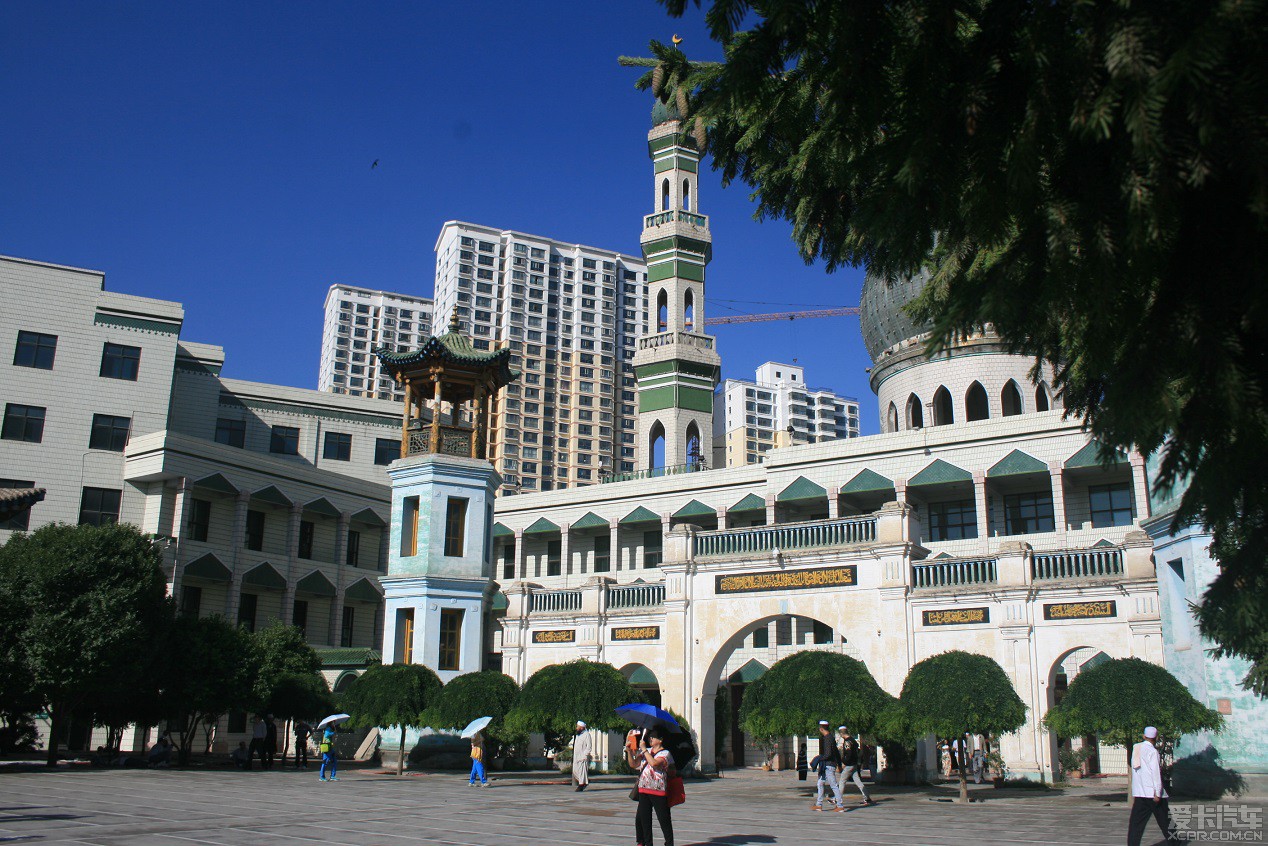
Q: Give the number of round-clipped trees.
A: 6